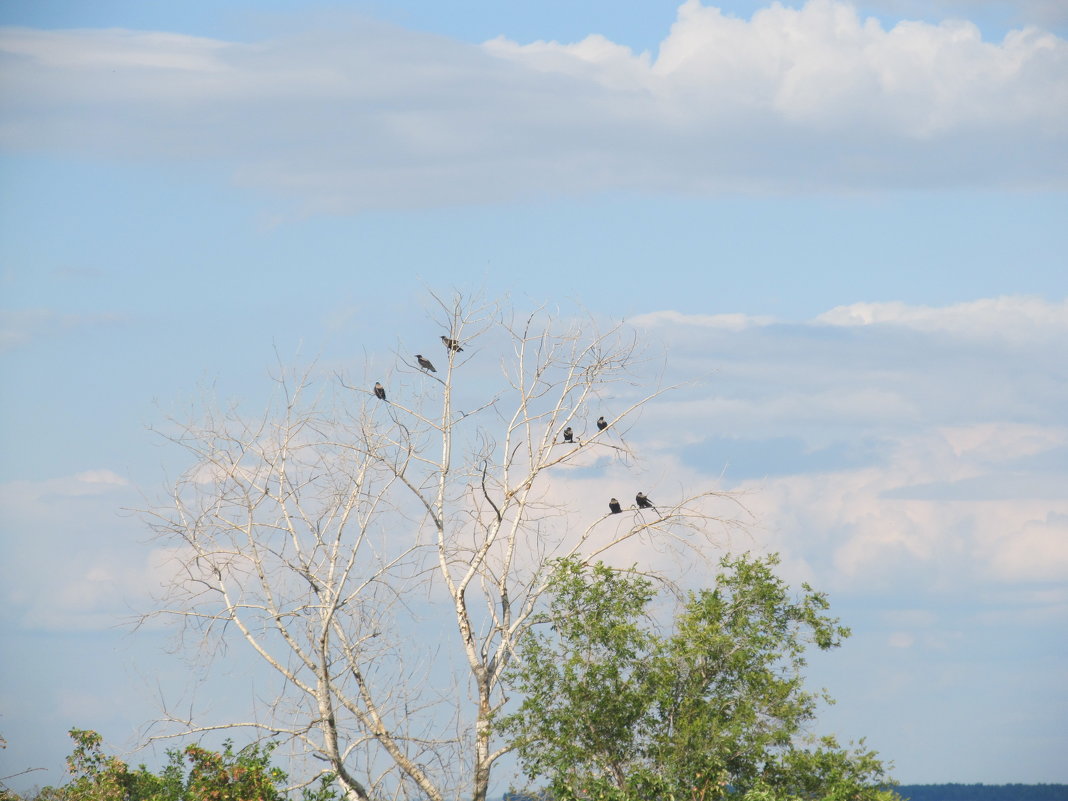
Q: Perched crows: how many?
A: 7